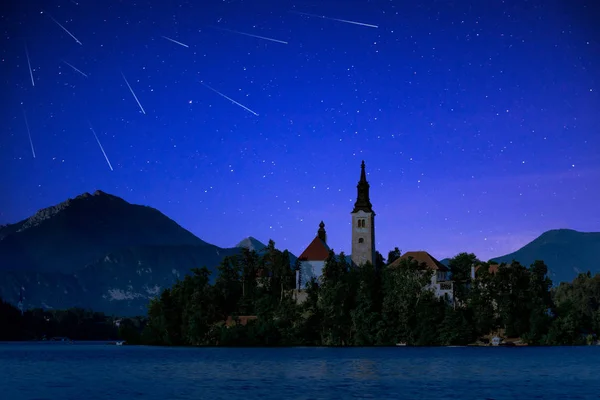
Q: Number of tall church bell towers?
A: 1